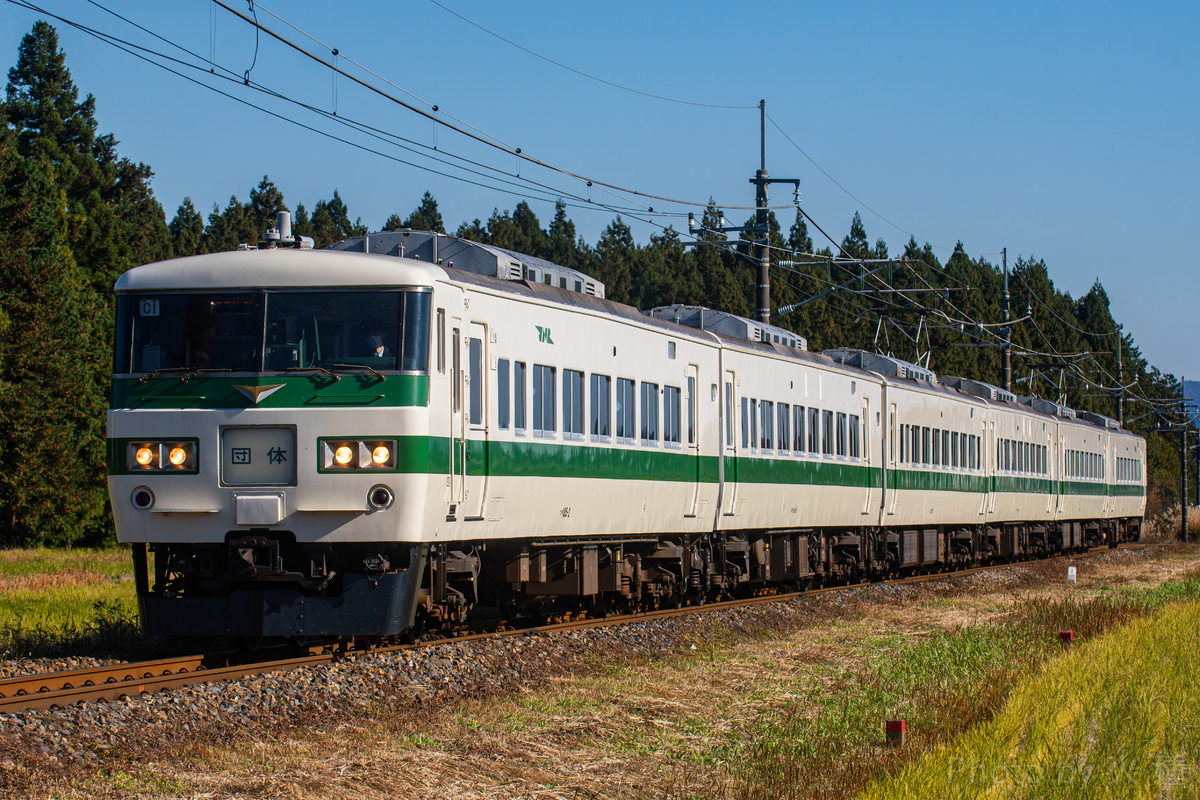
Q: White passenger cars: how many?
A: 6